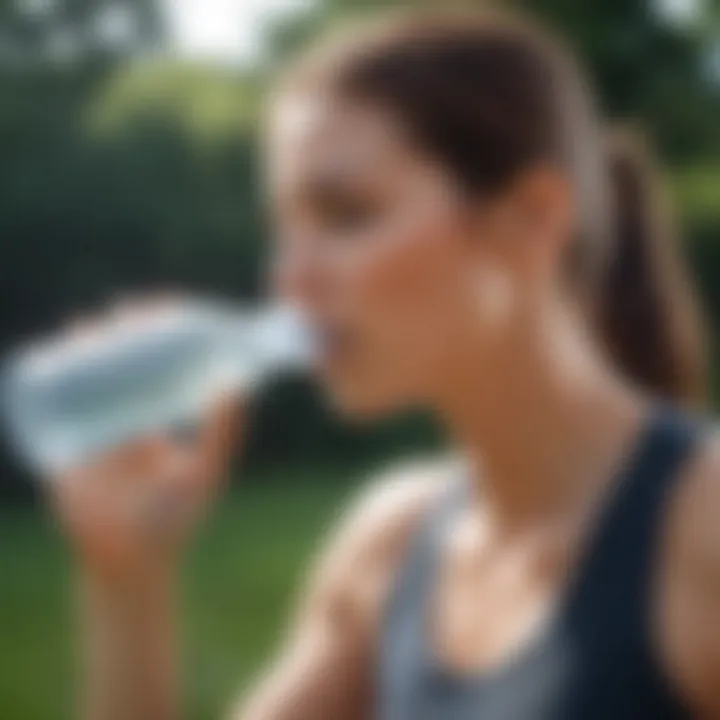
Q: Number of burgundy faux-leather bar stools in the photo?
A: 0